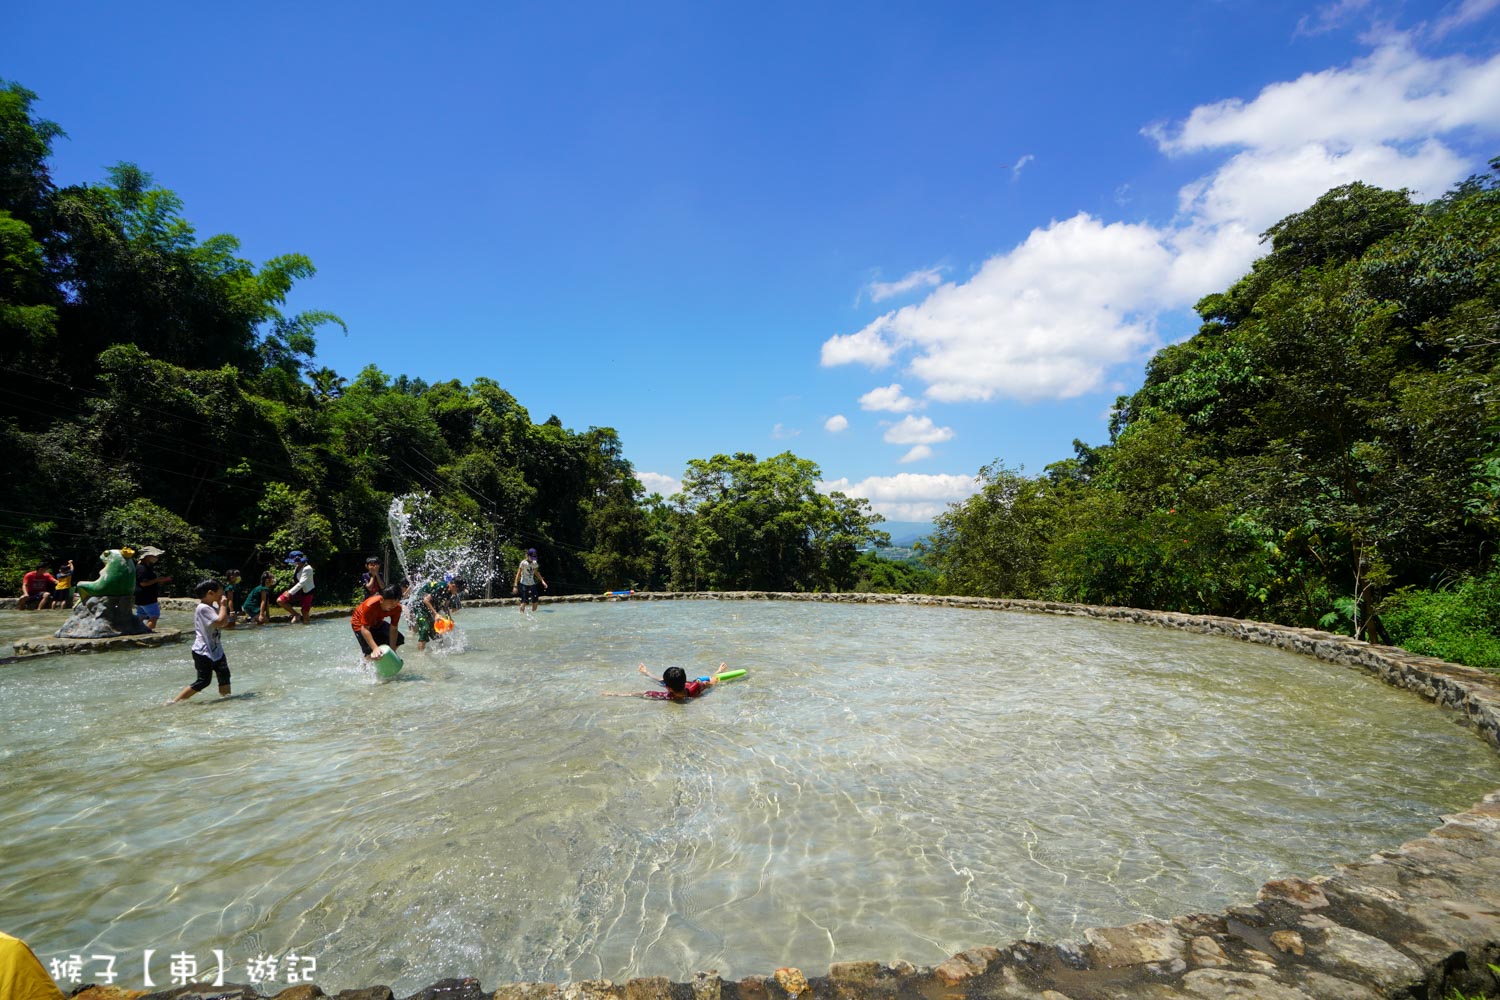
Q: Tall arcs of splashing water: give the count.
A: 1